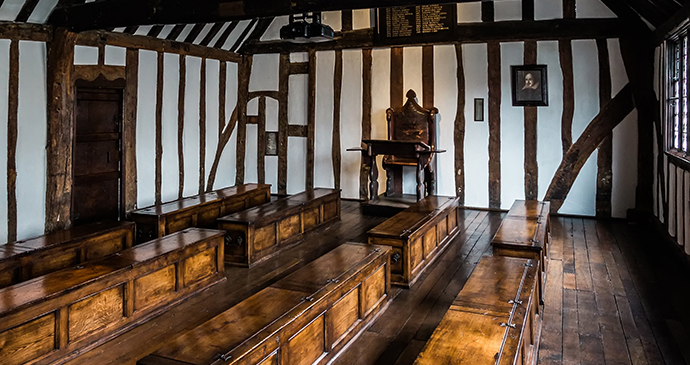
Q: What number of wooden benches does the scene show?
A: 8